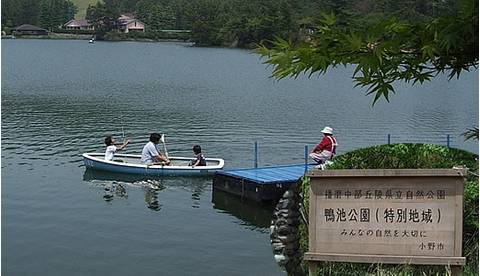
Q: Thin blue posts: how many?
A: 4